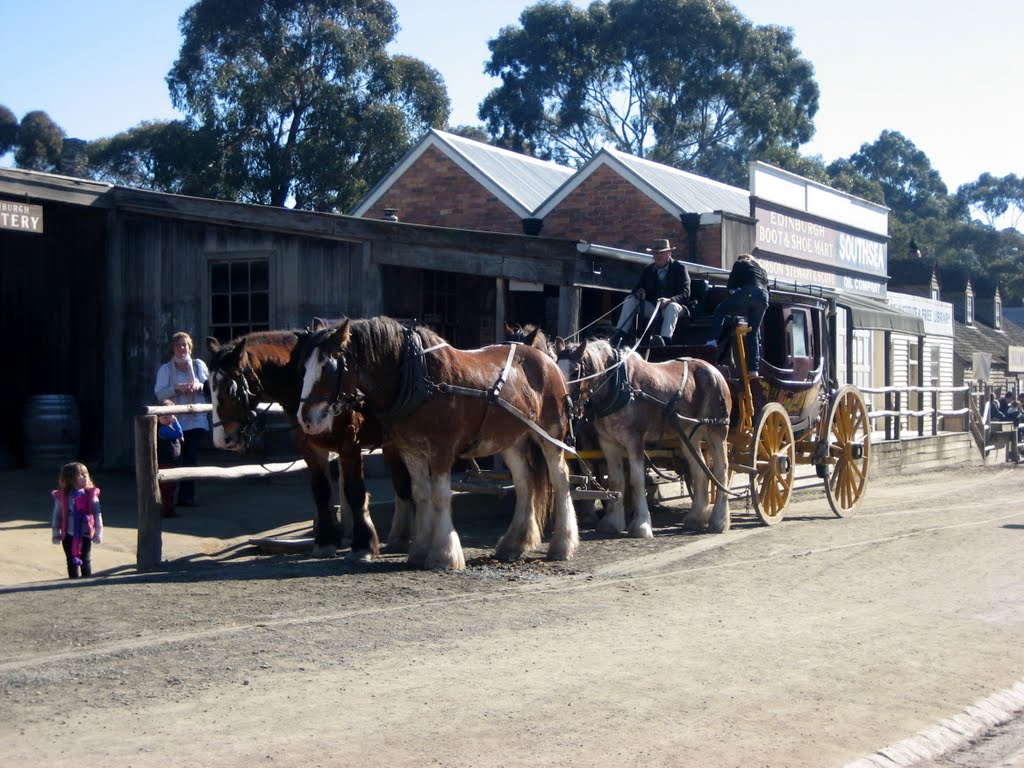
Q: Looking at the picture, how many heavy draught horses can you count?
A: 4